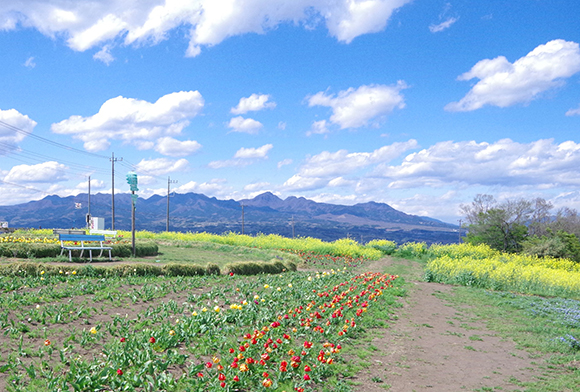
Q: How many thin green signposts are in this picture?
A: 1